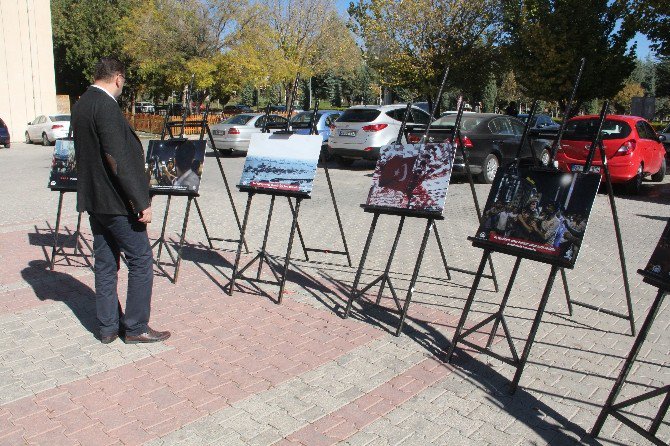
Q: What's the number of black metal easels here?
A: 6